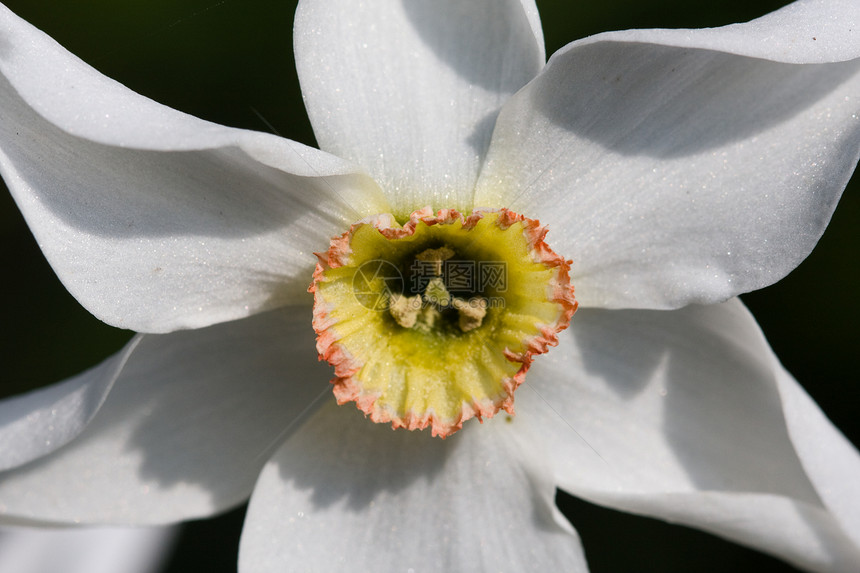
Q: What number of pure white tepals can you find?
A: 6